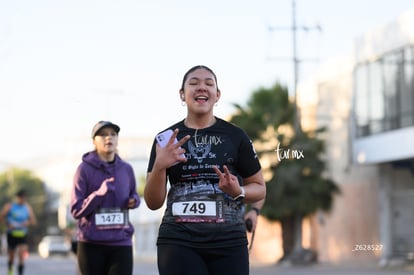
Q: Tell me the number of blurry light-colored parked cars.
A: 1